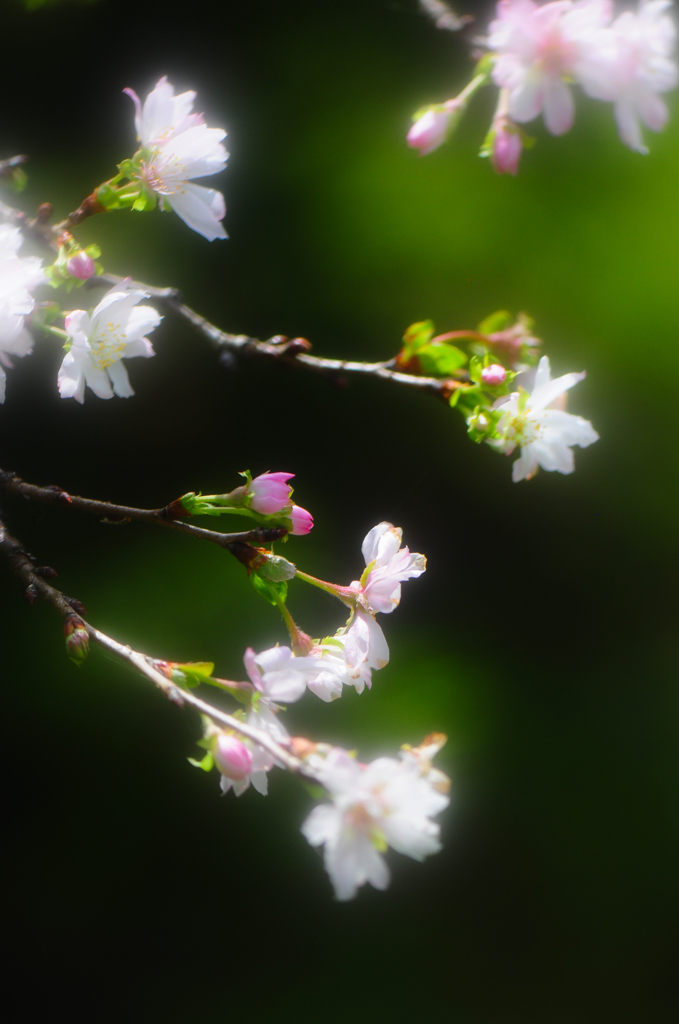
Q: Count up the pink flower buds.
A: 7